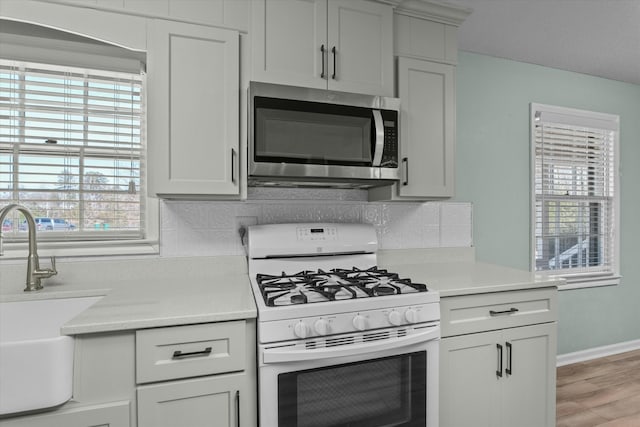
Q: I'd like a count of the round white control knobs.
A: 5